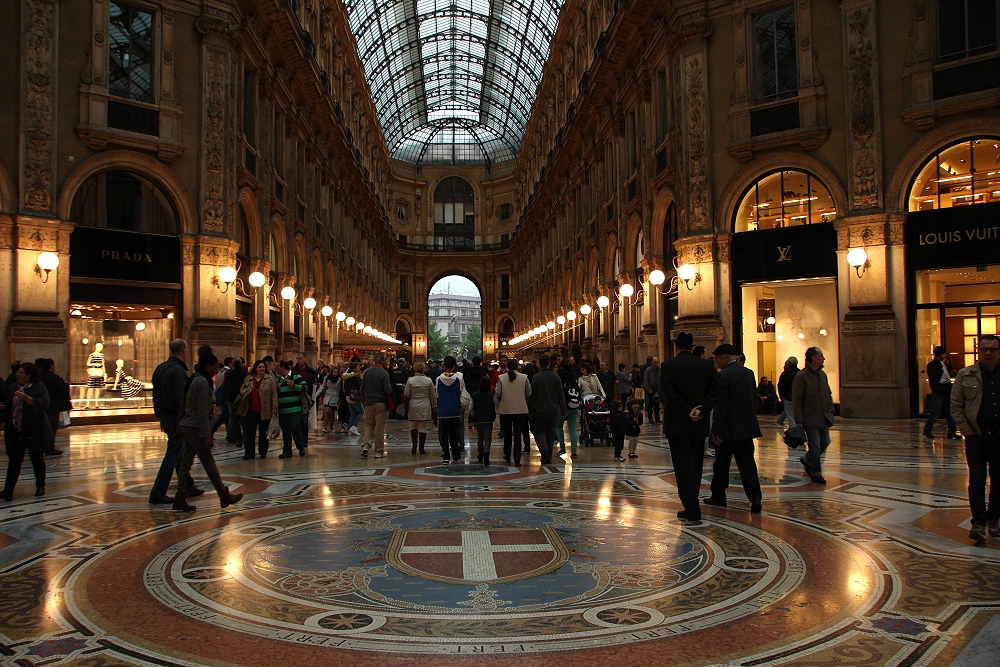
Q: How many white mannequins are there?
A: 2